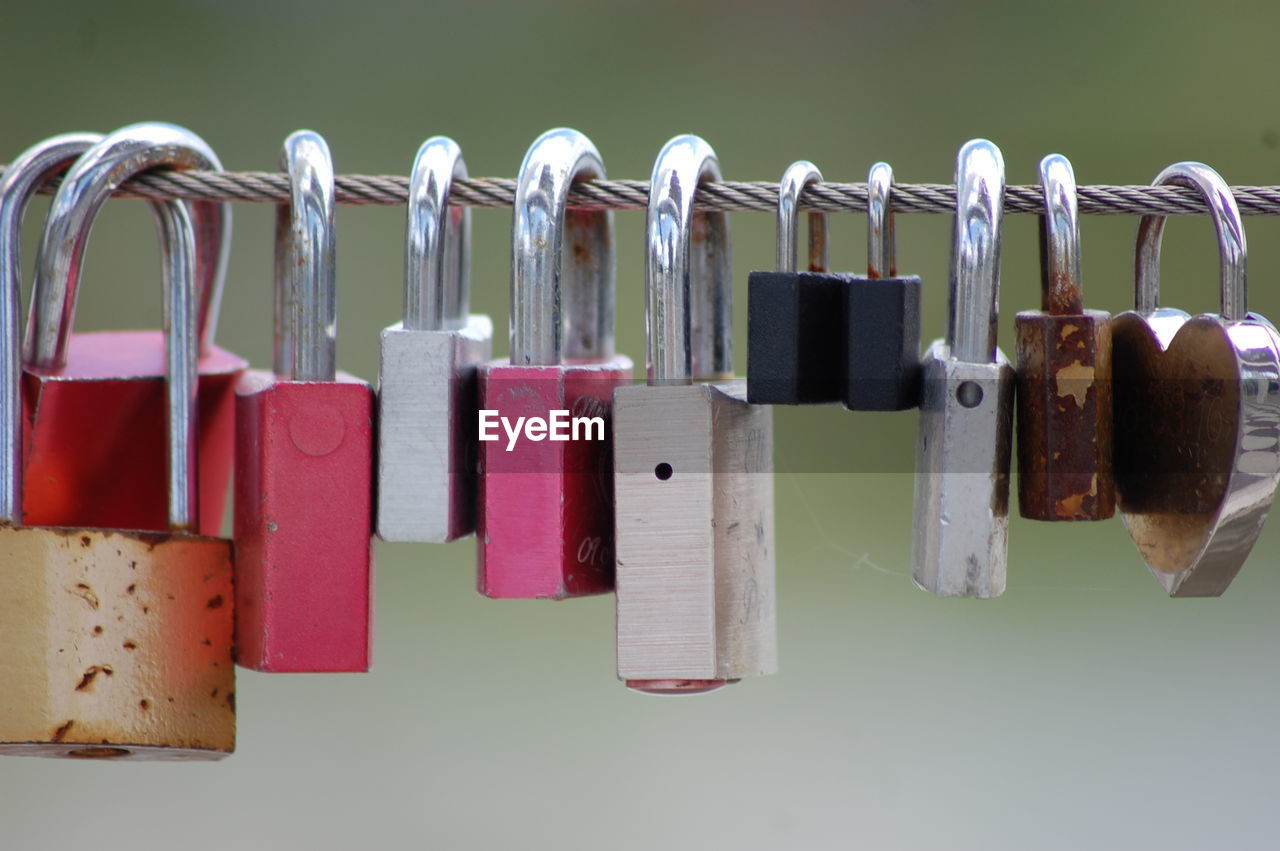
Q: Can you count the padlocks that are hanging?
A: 11